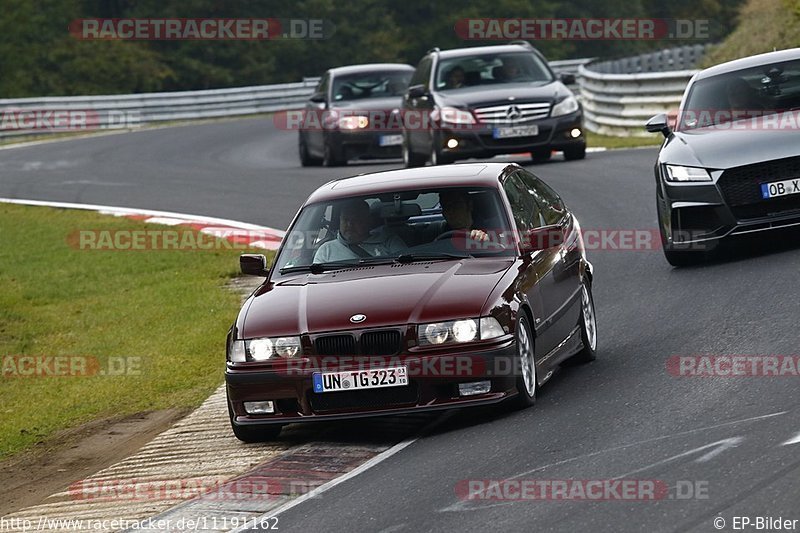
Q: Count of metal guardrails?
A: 2